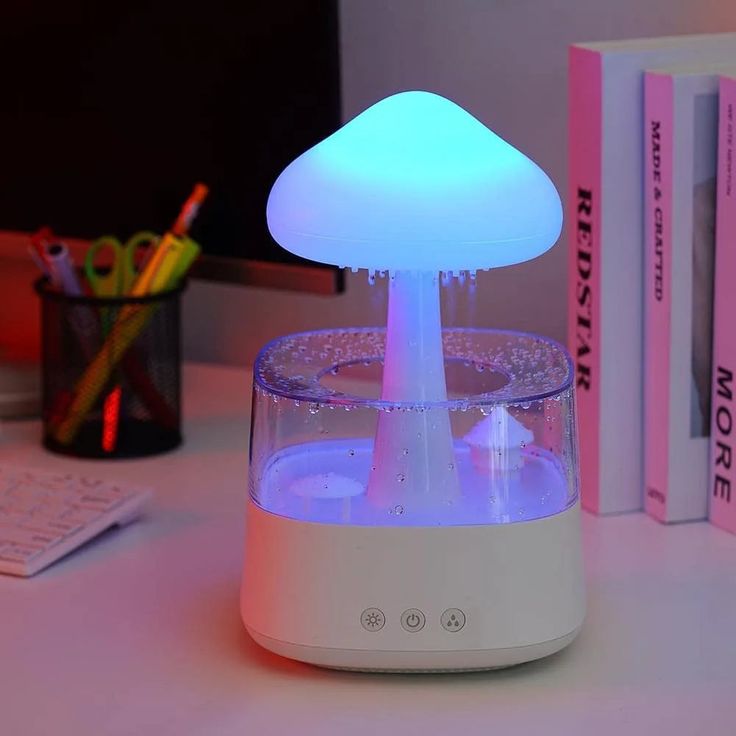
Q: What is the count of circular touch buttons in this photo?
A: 3